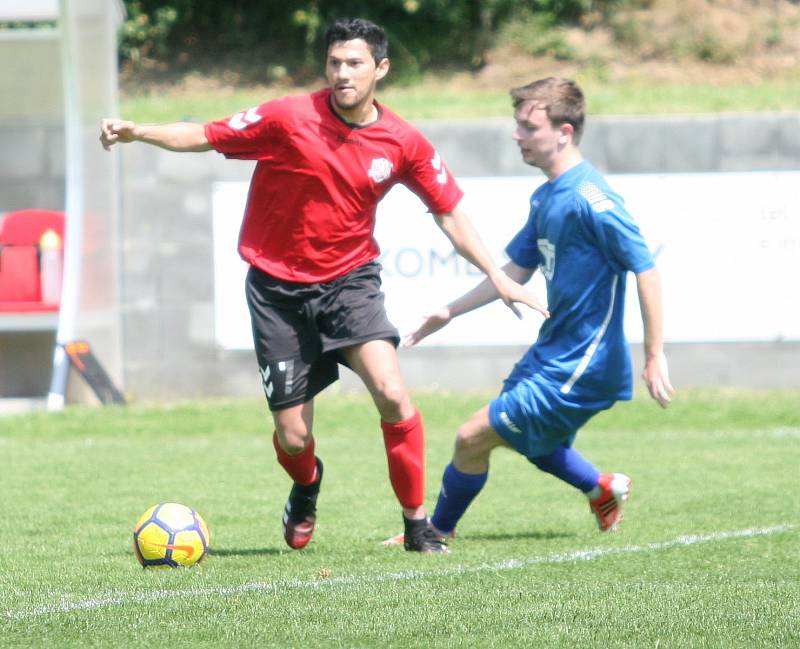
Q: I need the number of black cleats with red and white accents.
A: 2